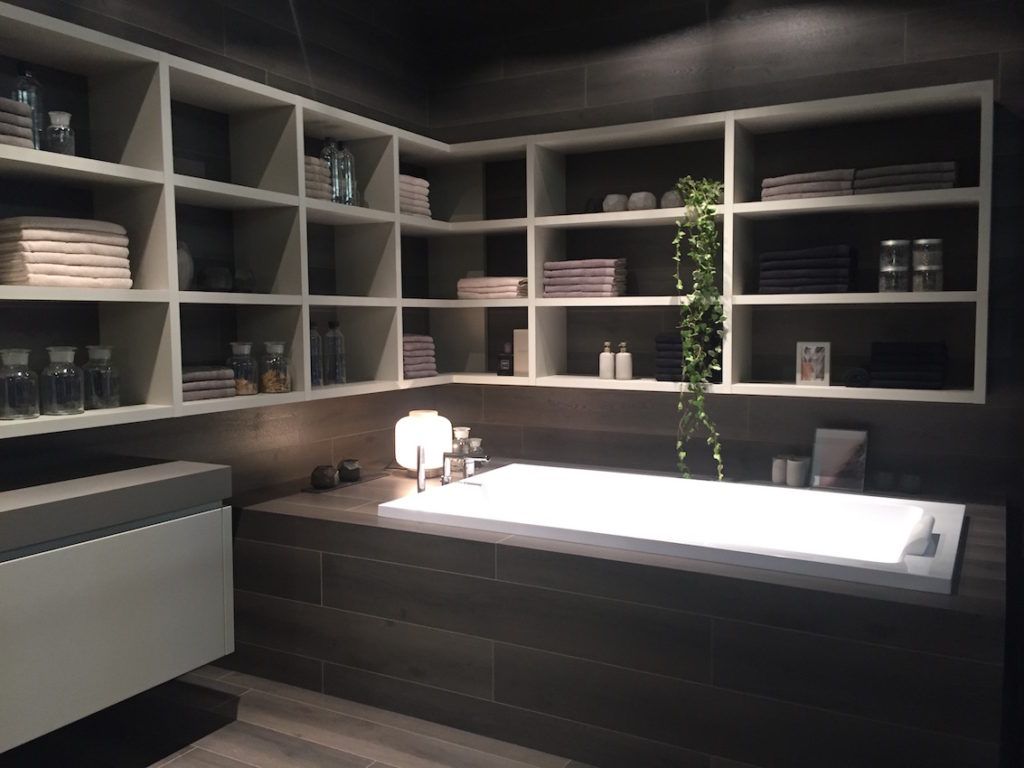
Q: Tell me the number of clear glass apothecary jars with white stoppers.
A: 8